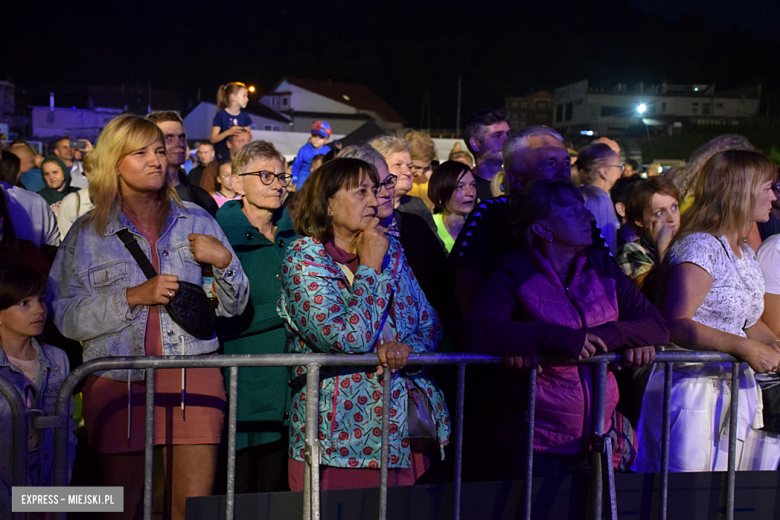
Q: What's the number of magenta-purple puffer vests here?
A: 1